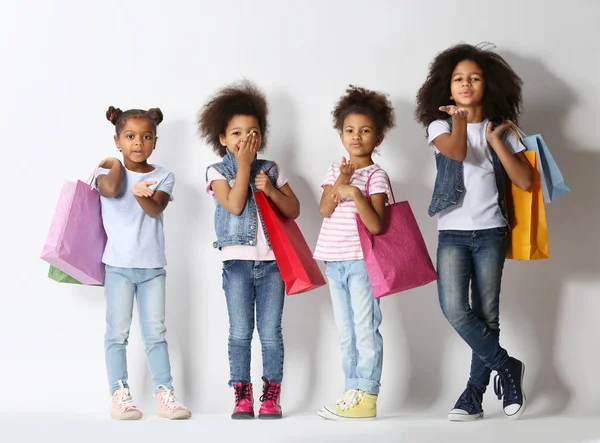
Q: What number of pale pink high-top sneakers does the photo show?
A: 2